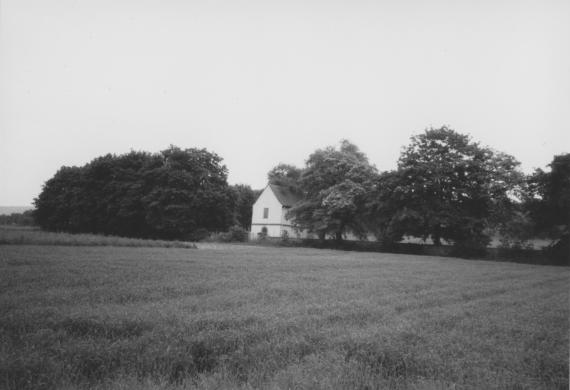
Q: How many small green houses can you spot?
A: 0